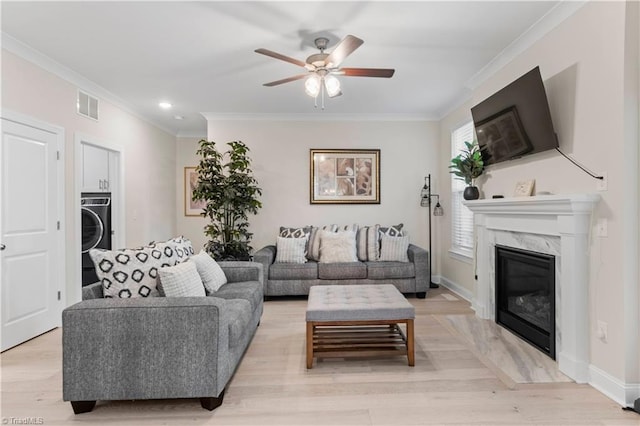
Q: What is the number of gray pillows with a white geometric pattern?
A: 2